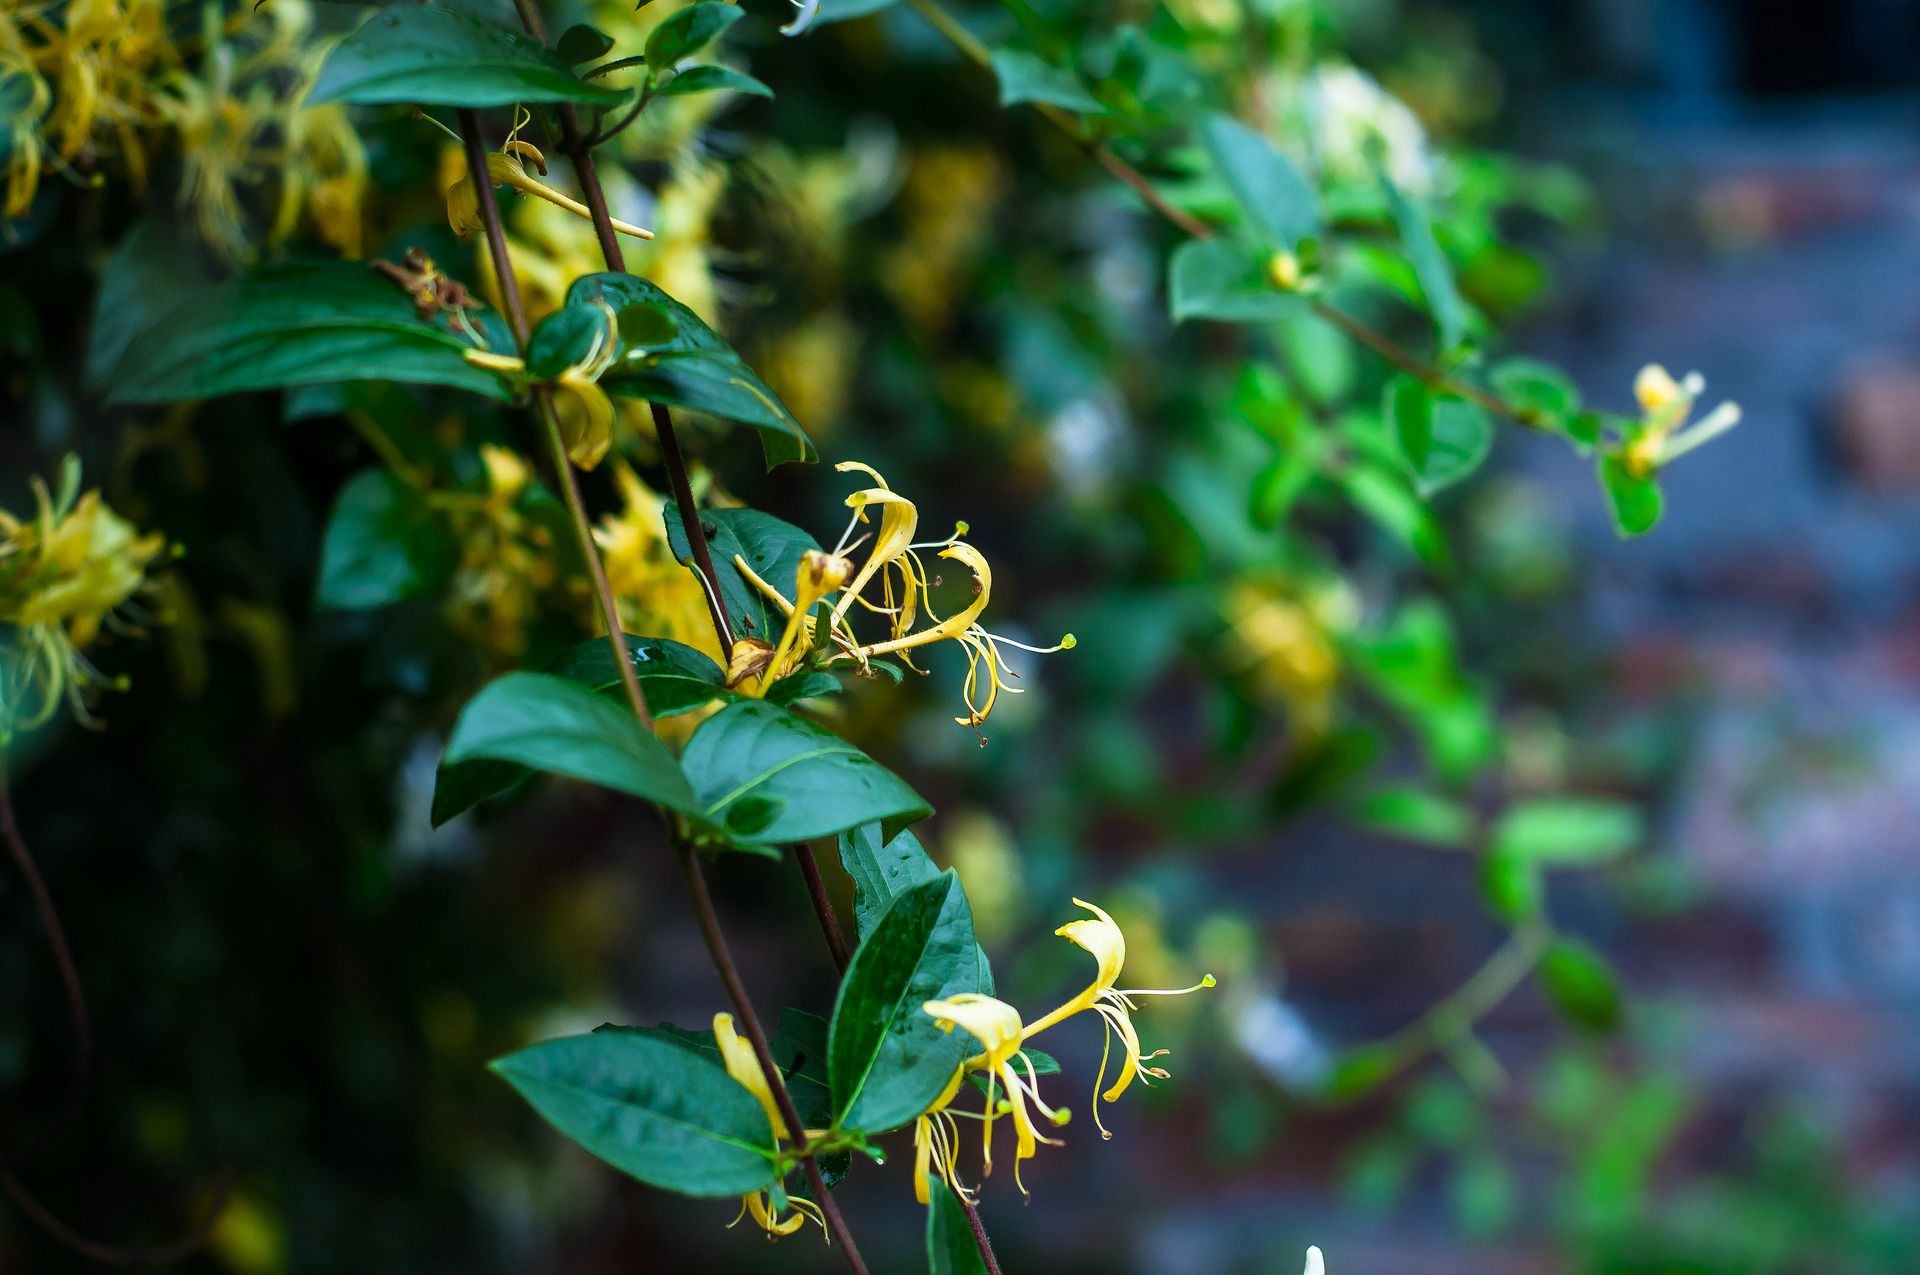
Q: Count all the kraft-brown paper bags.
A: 0